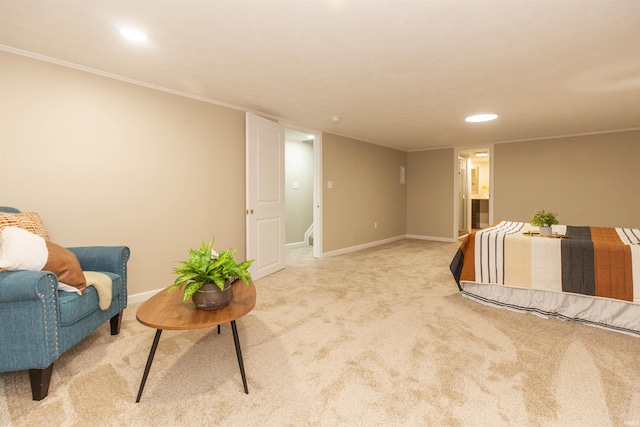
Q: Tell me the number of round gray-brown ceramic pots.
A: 1